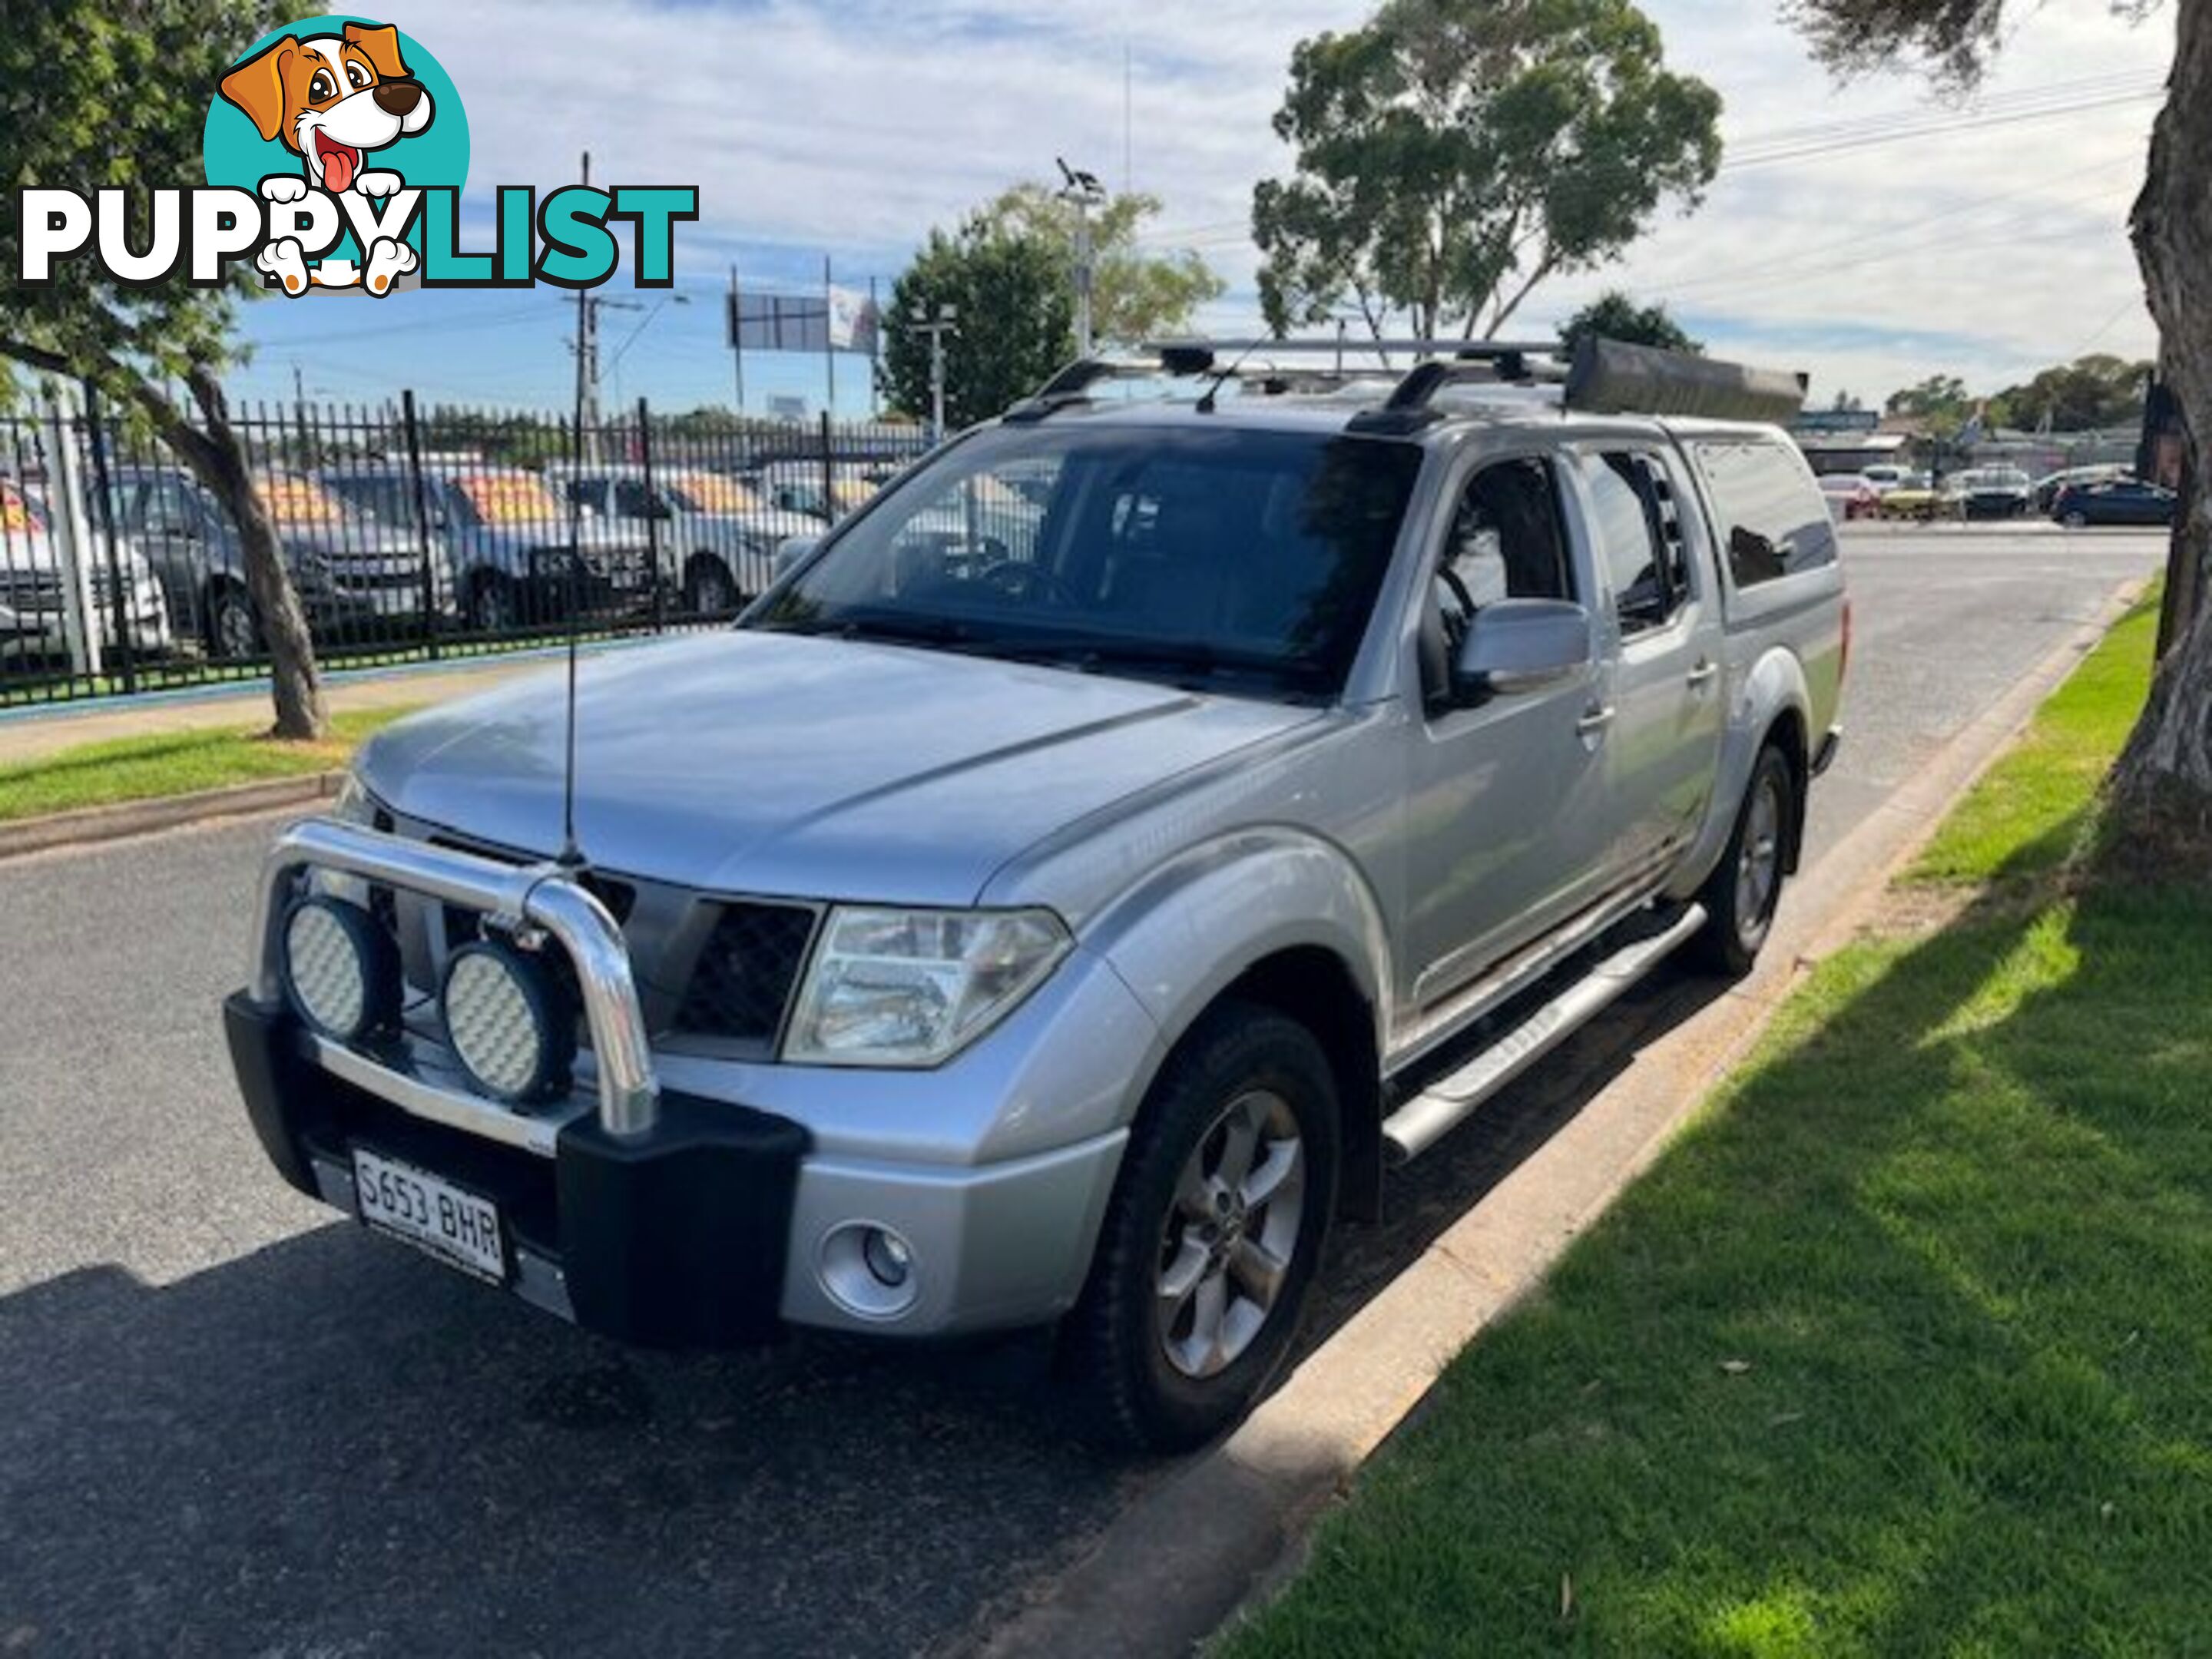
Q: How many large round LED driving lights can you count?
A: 2